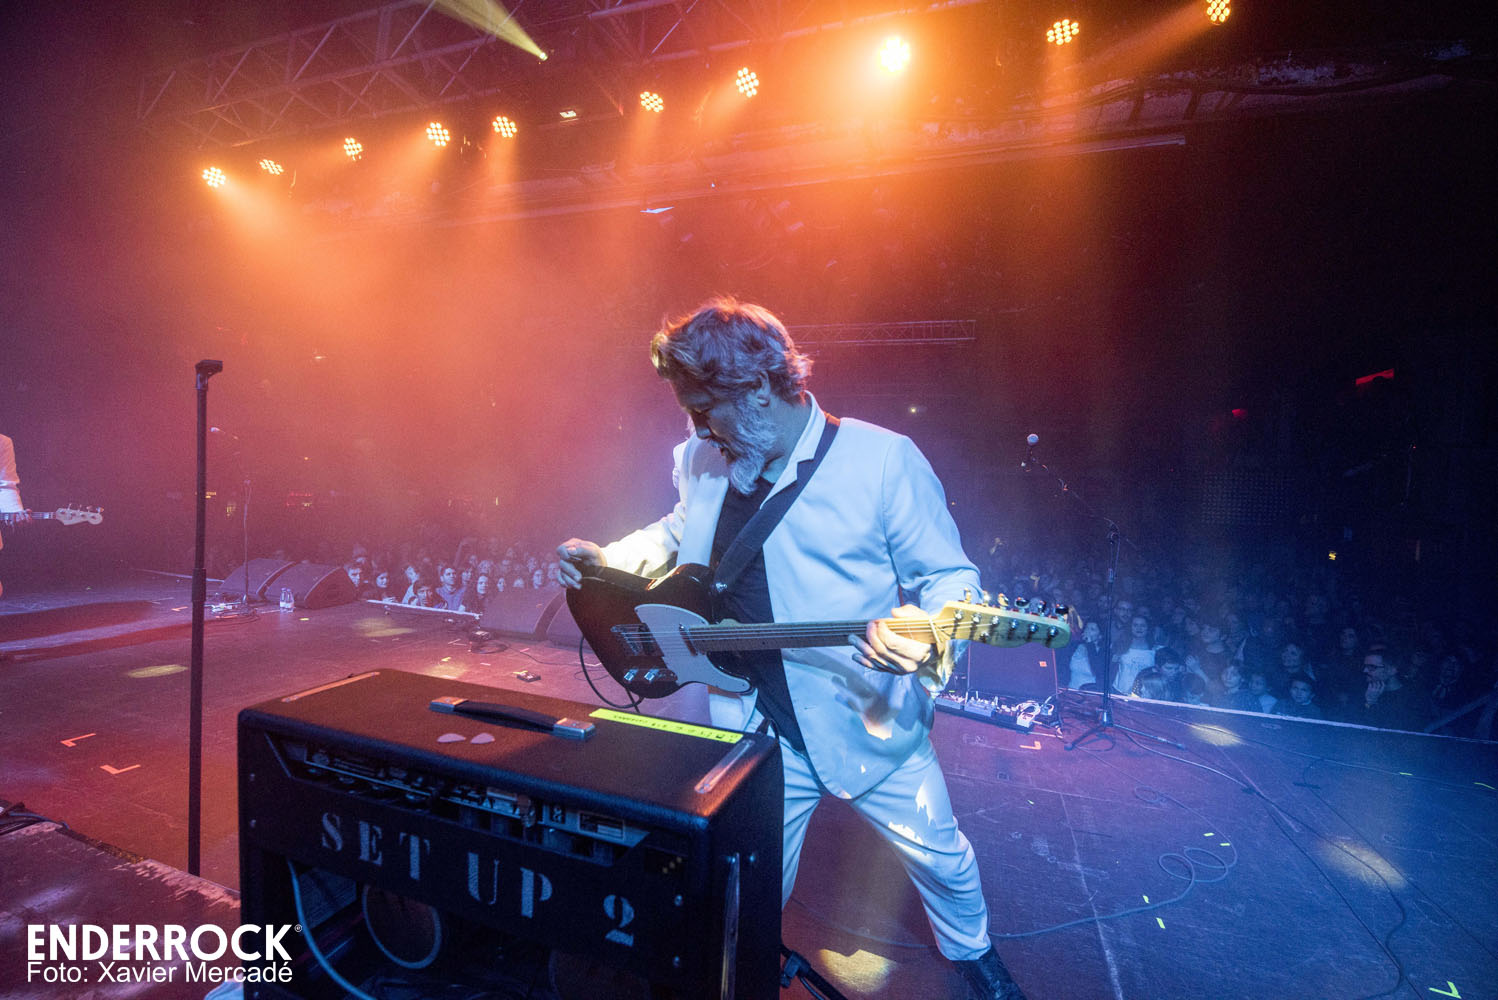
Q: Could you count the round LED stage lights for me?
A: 10